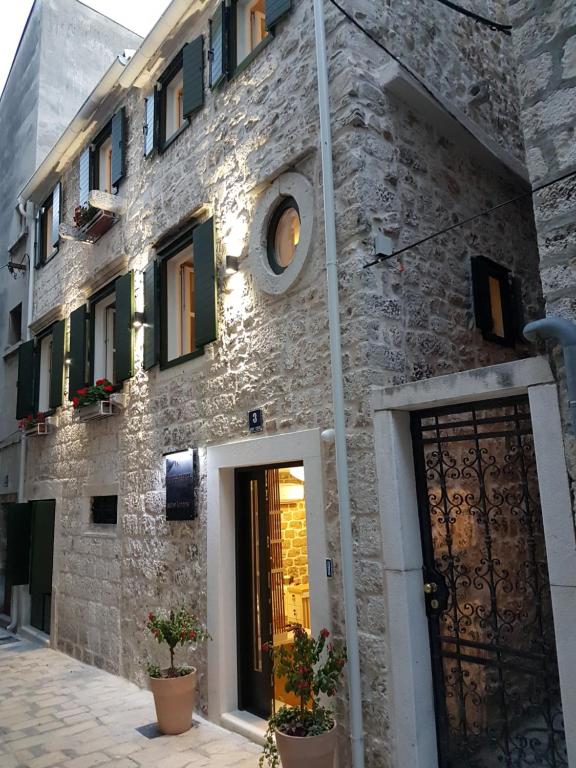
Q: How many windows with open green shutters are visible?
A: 7